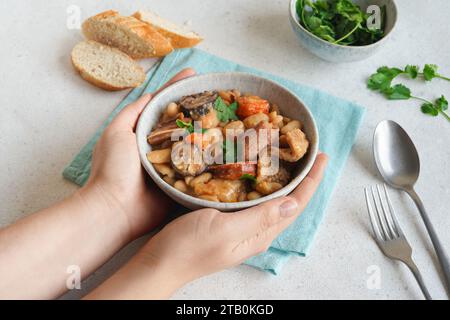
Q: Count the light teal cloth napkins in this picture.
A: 1